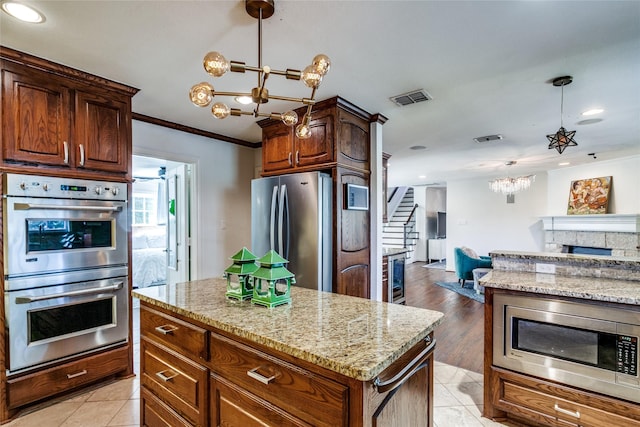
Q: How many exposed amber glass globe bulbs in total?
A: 8